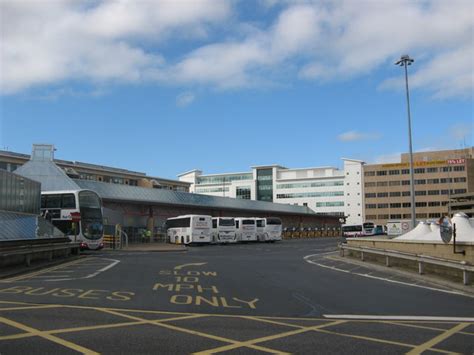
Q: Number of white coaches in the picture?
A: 4